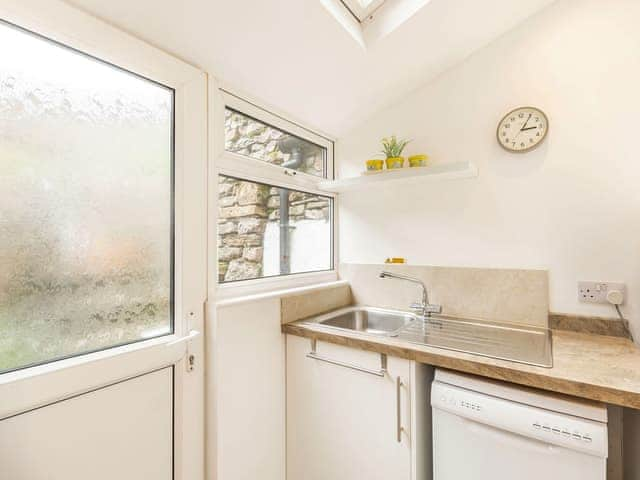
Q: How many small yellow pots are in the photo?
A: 3